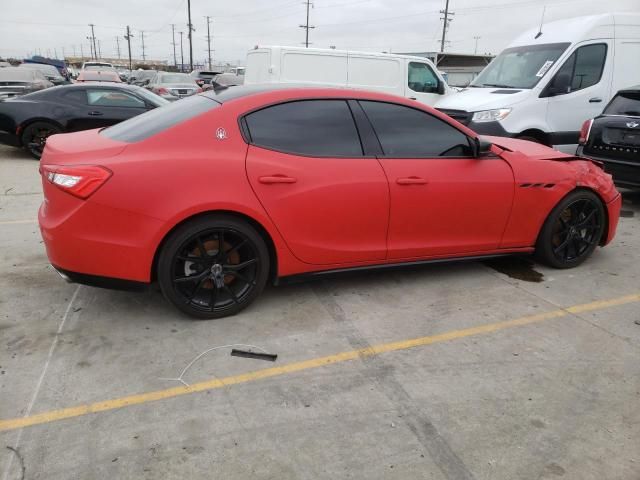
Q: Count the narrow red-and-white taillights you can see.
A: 1